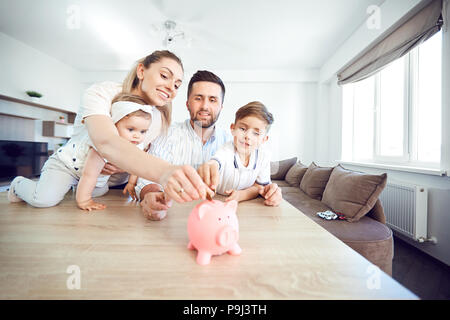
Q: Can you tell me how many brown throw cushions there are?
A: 4